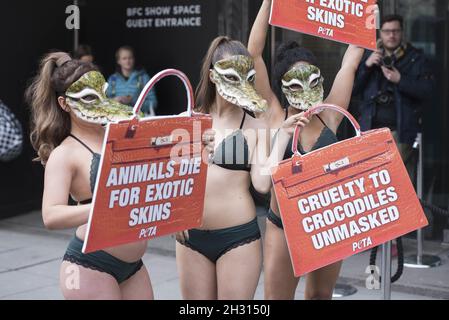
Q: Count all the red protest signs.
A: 3